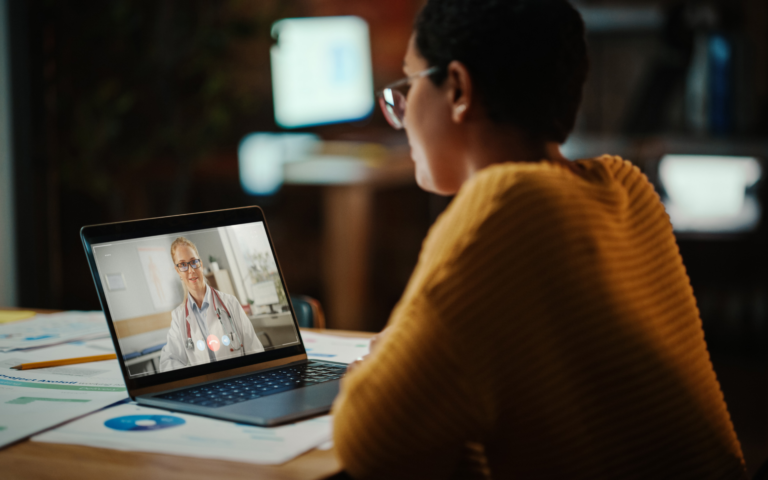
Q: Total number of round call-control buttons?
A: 3